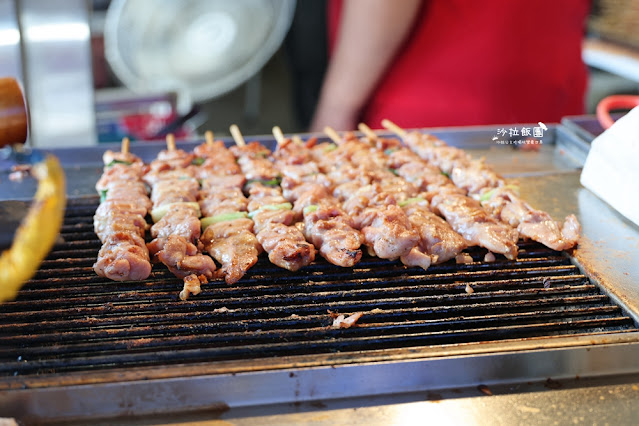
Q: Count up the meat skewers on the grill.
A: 9